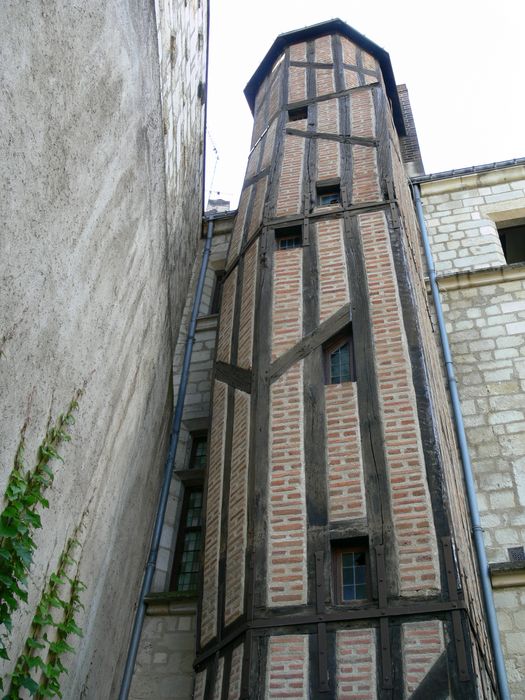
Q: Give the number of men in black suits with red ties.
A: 0